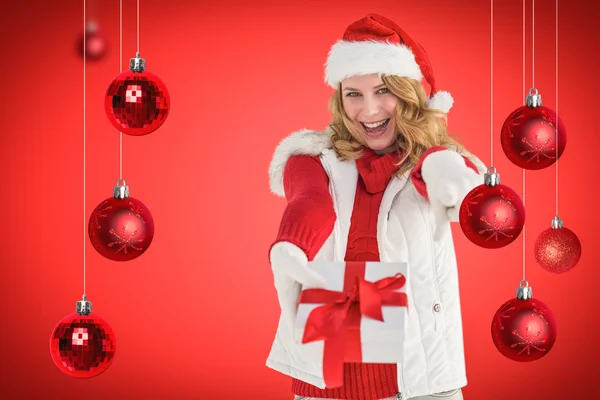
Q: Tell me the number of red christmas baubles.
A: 8